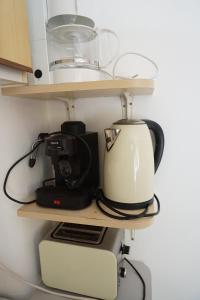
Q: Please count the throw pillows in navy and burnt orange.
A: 0